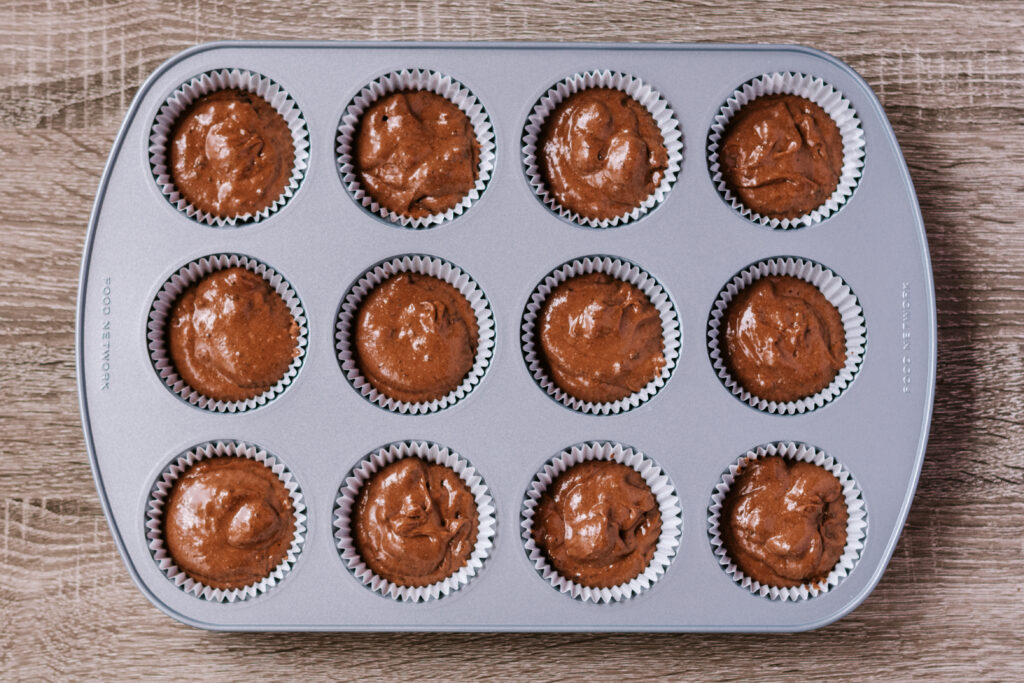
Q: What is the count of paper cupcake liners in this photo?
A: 12